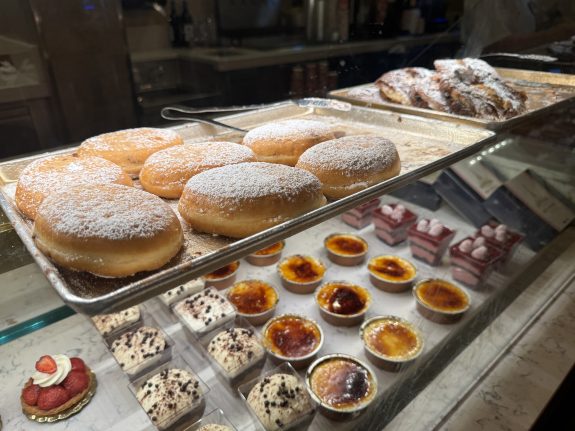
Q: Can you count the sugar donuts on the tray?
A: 7